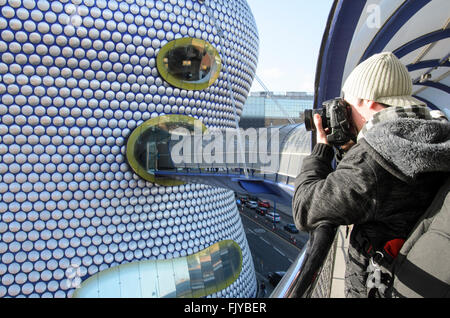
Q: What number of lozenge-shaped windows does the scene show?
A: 3